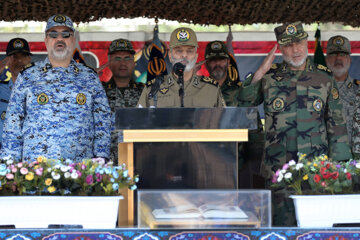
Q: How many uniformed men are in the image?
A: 7